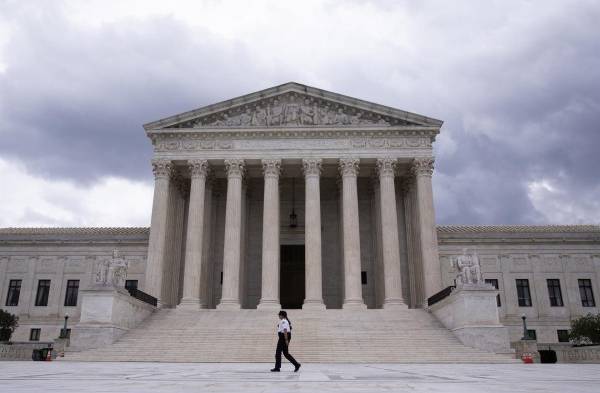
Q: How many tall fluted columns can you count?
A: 8